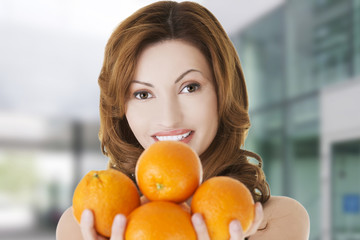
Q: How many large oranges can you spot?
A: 4